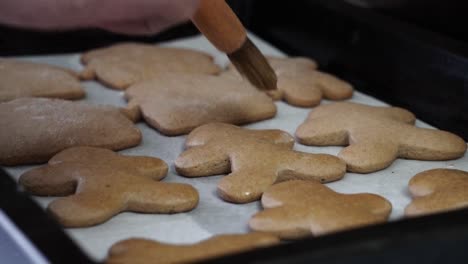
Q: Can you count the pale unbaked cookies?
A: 0